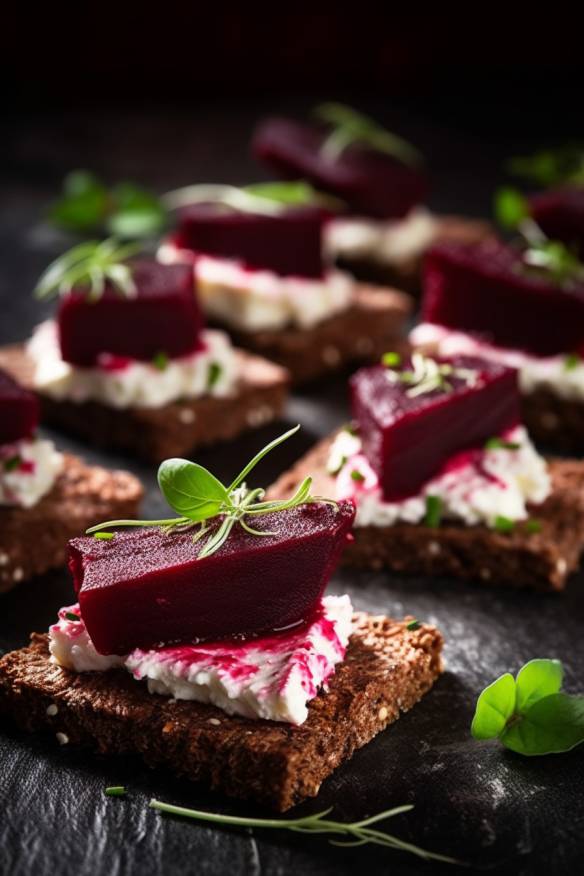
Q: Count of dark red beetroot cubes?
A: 8